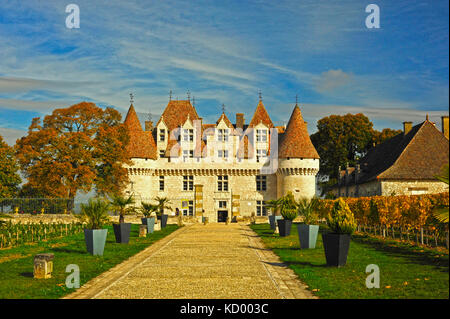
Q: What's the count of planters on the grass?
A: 8